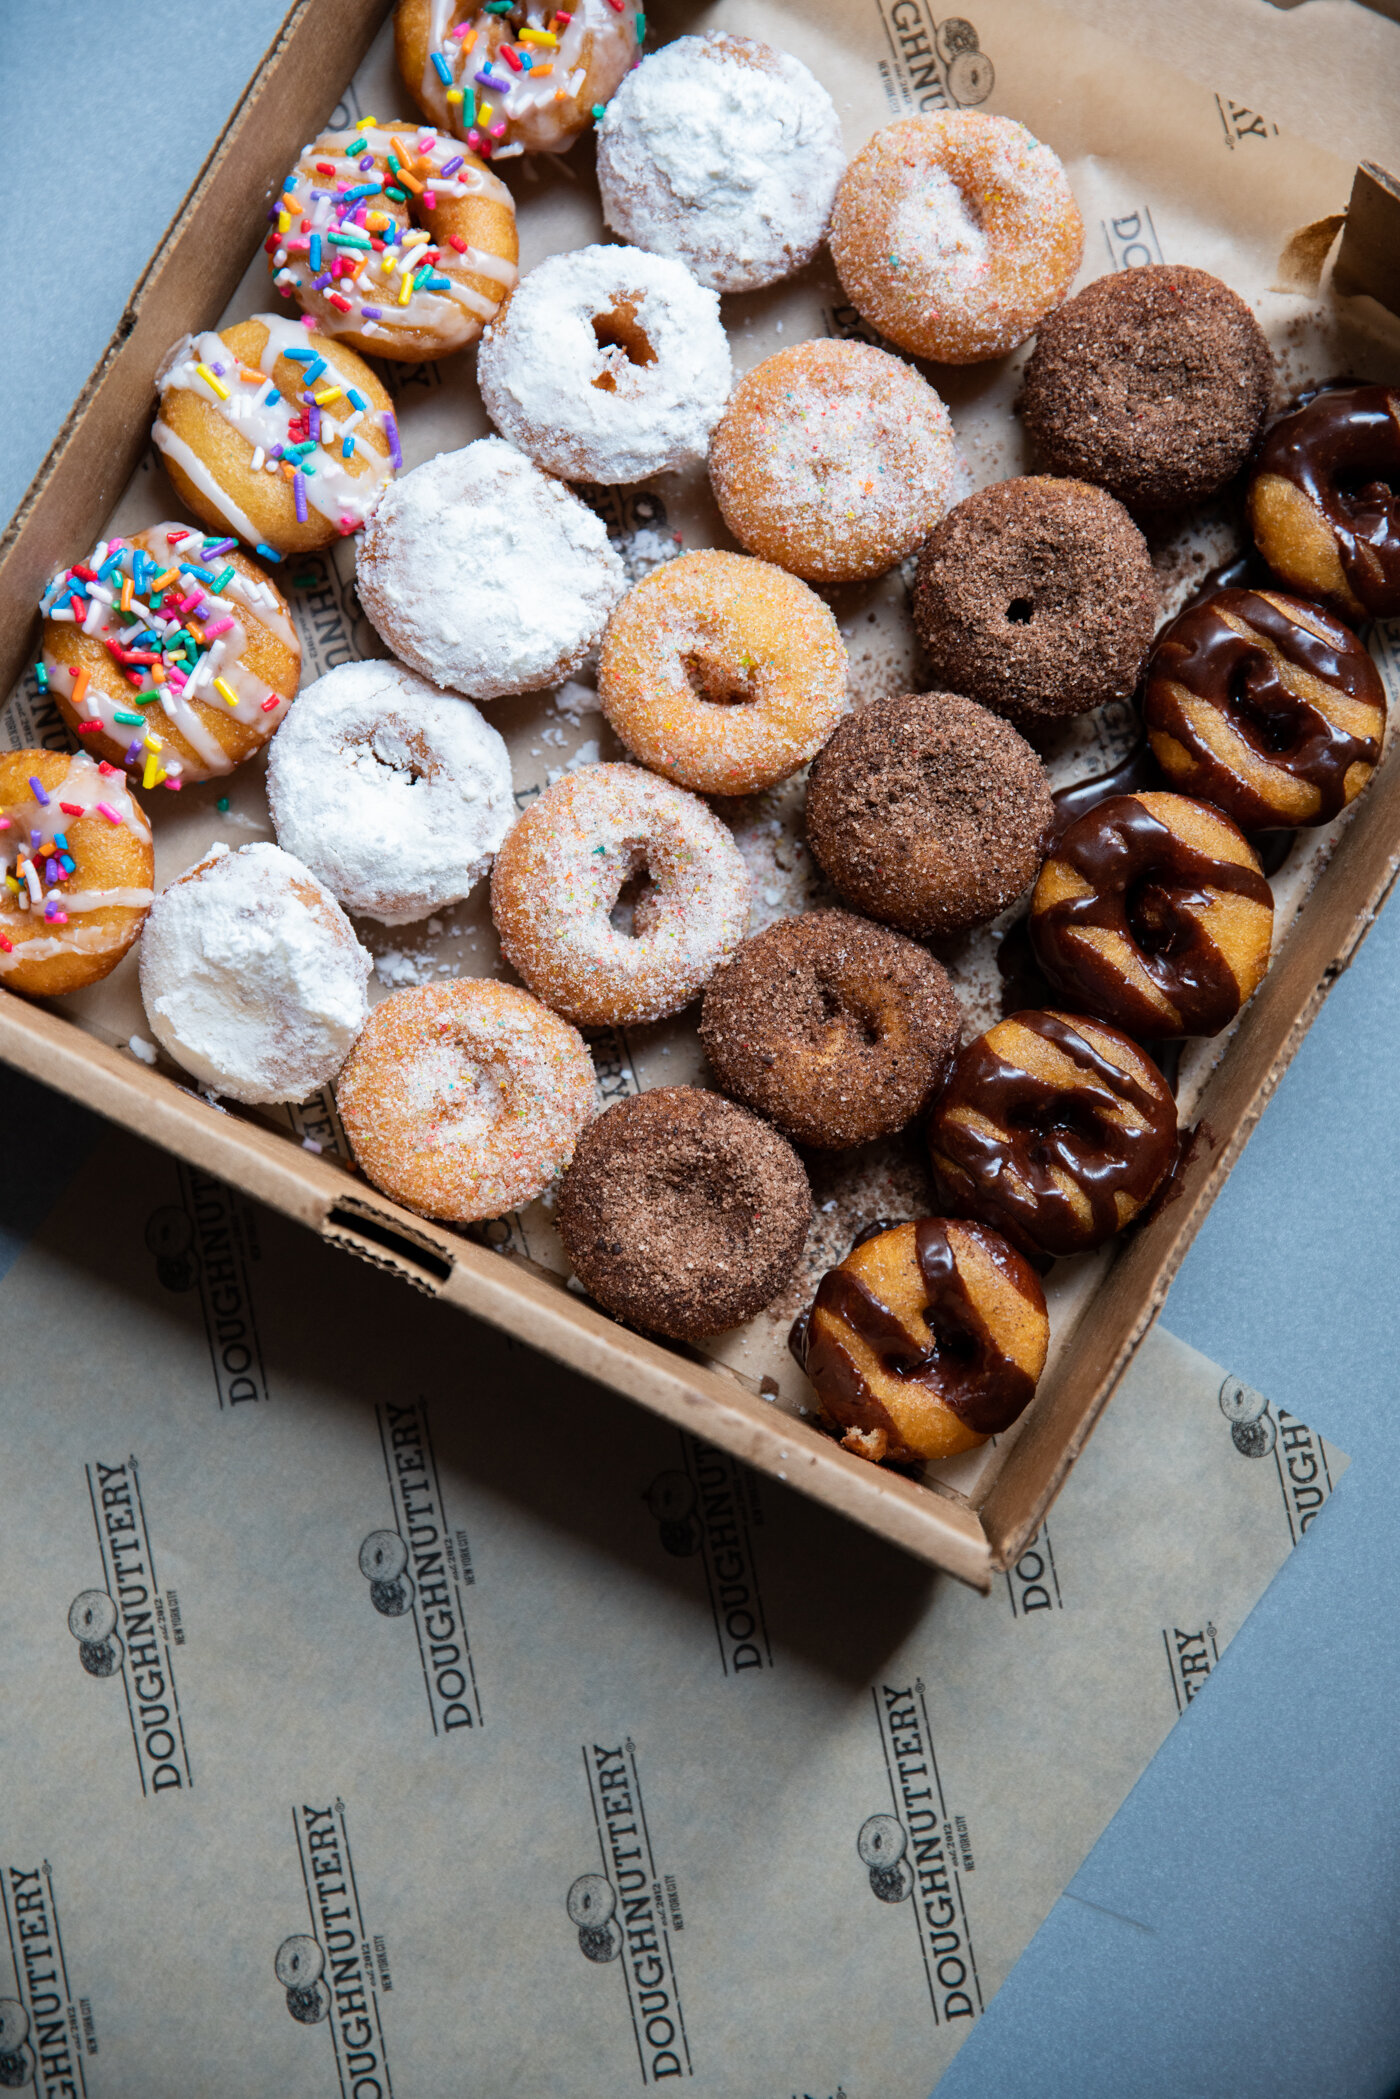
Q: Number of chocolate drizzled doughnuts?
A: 5